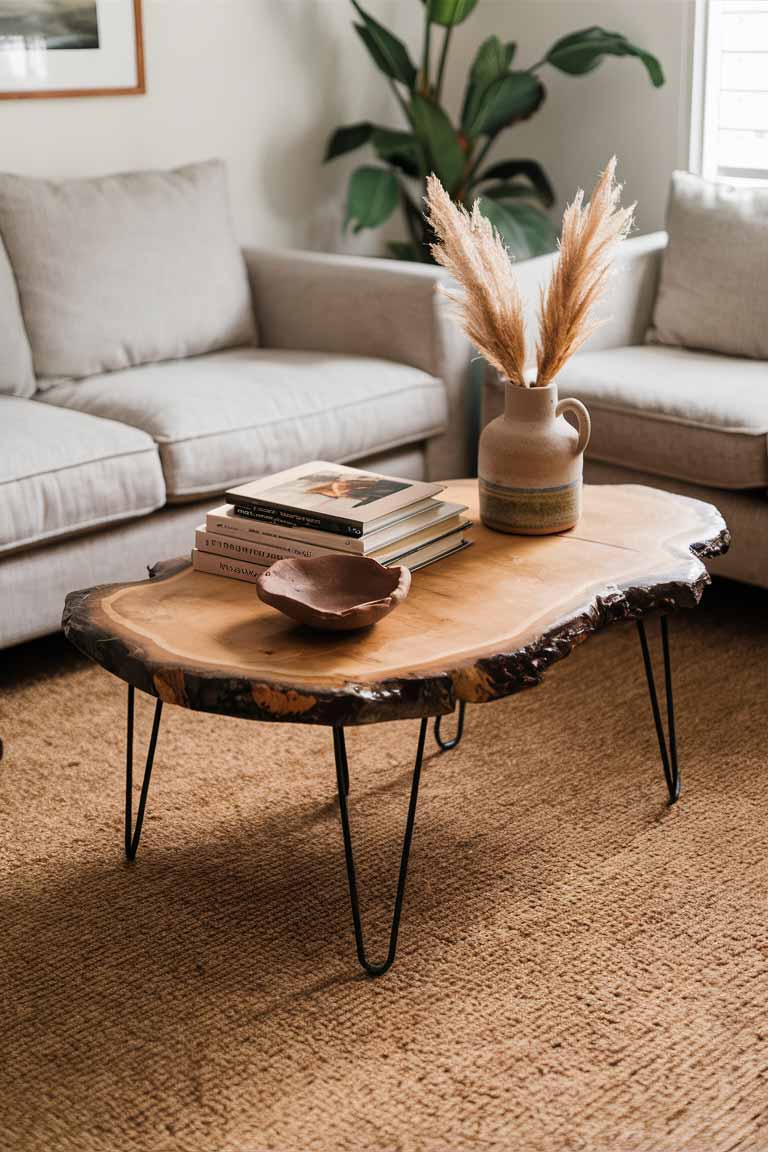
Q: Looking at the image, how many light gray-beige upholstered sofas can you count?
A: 2